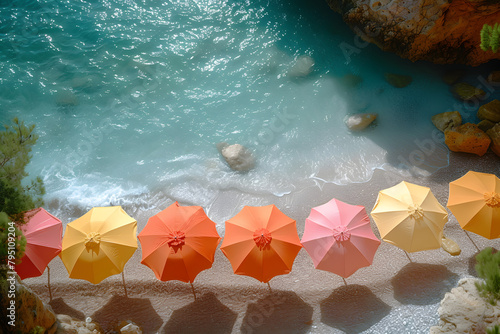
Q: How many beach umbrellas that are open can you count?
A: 7